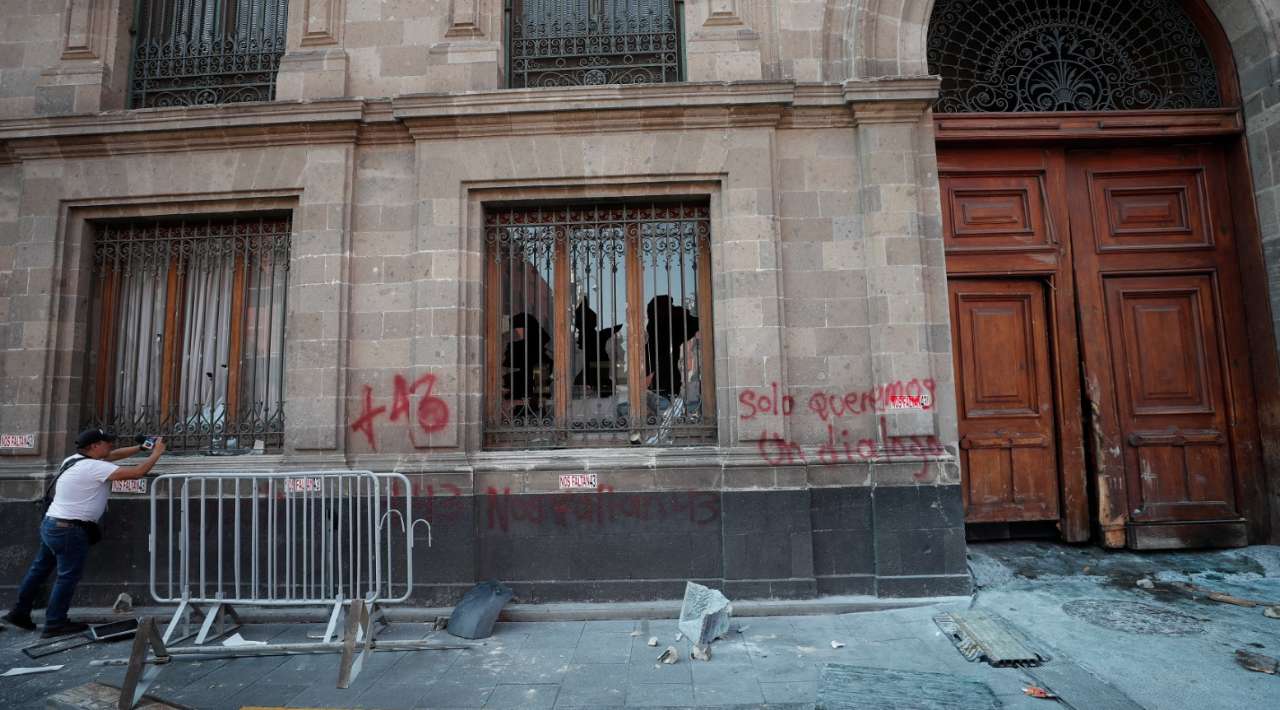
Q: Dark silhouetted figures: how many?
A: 3